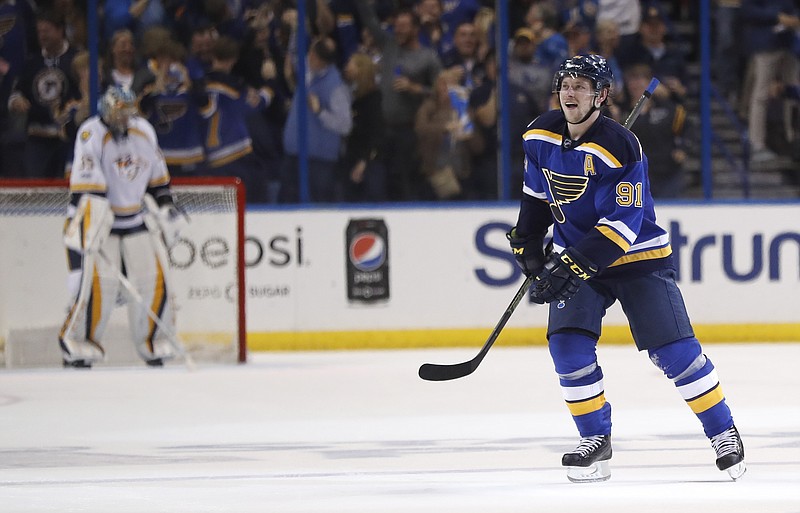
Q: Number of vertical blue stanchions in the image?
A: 4